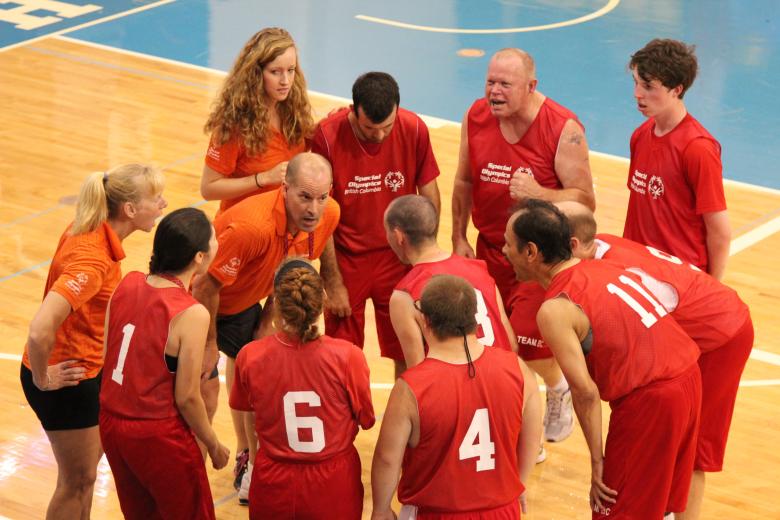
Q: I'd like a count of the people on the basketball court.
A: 12